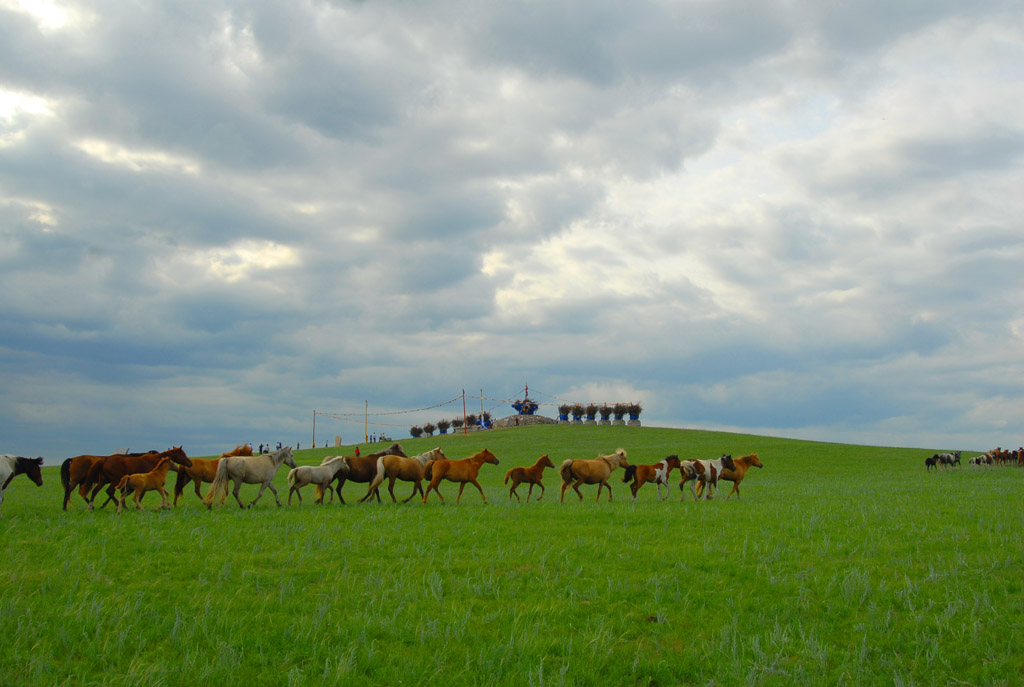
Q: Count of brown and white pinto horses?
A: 2